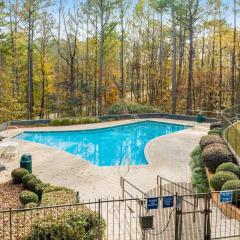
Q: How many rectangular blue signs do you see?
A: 3